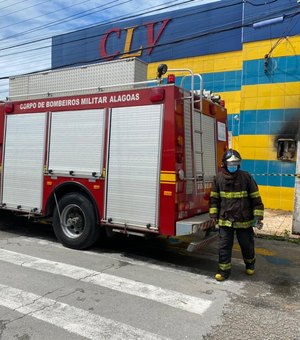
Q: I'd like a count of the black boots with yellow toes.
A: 2